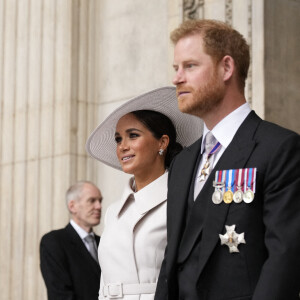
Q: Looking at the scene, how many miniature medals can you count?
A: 4